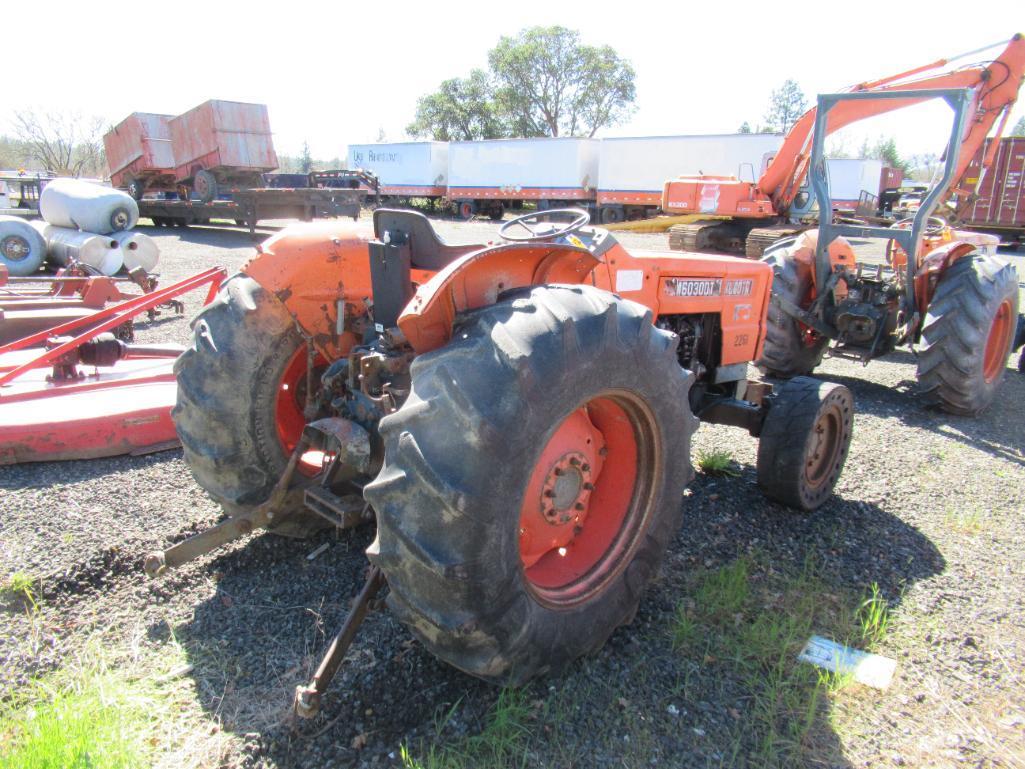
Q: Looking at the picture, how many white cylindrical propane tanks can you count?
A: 4